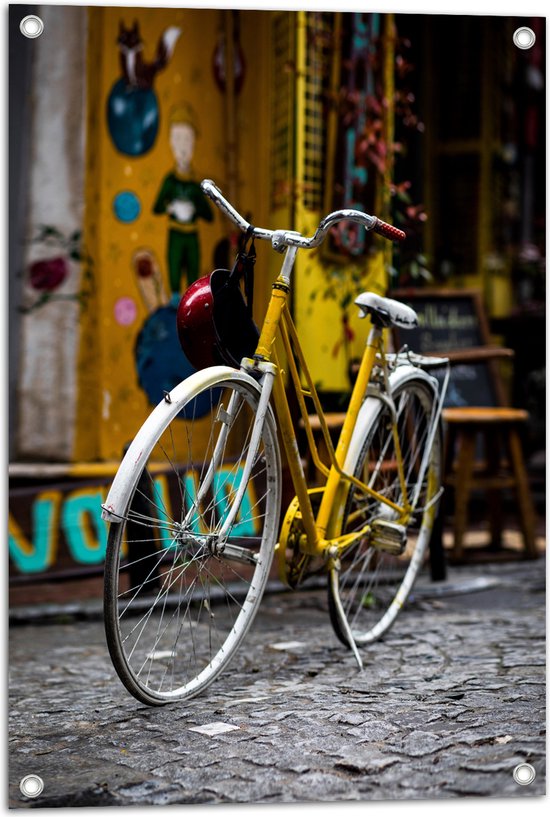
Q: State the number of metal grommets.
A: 4